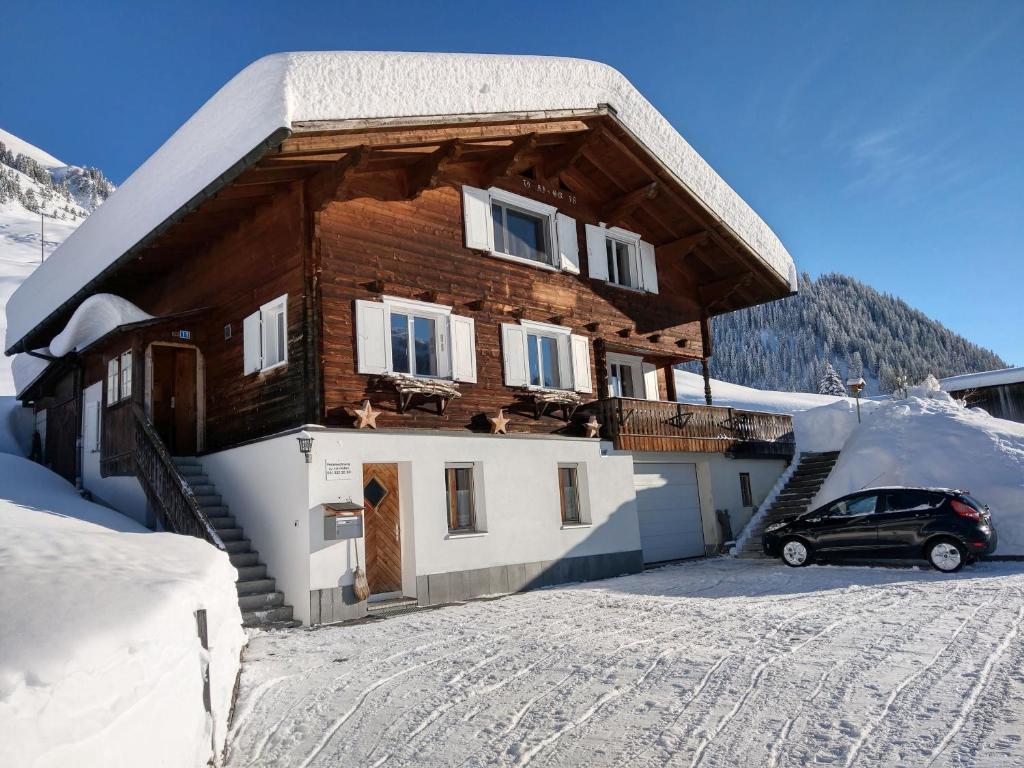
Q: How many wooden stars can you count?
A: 3